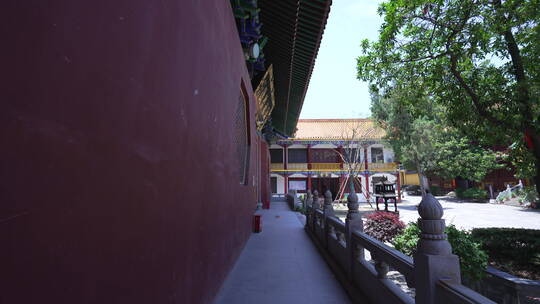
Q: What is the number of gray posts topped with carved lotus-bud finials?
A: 5